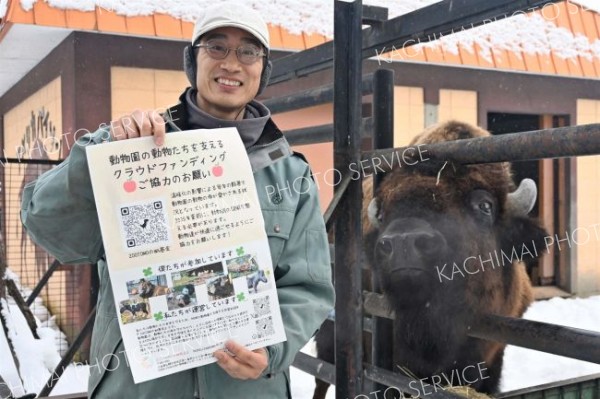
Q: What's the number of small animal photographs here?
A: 7